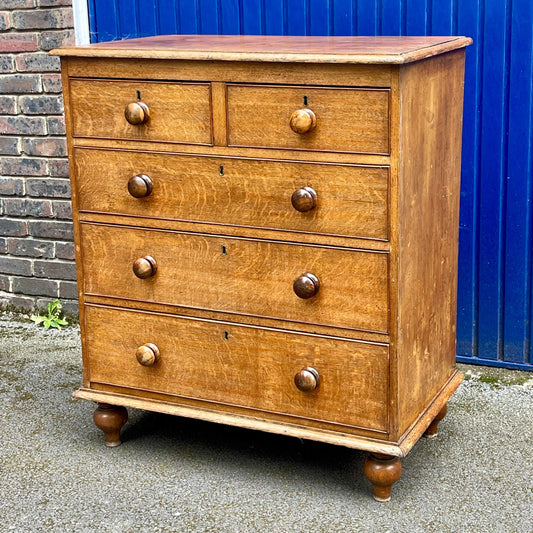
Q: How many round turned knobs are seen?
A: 8